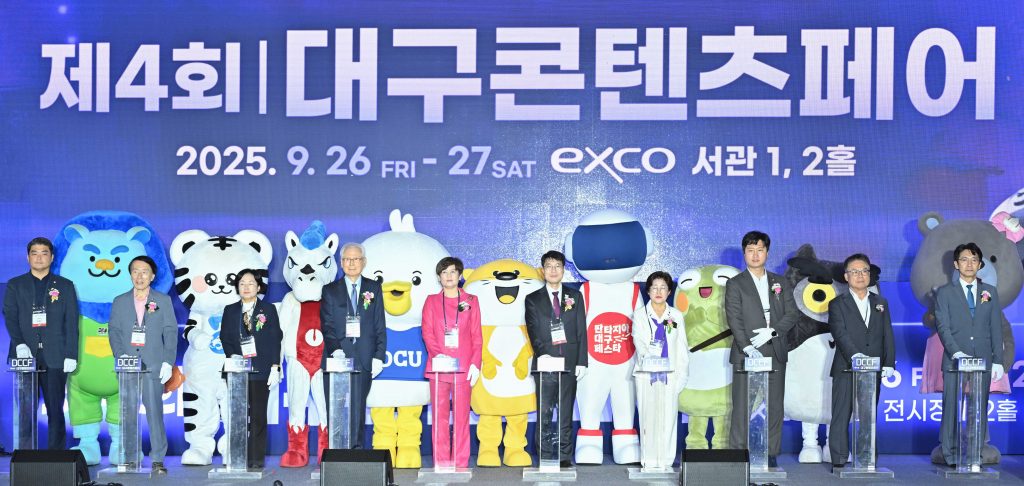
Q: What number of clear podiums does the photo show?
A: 10